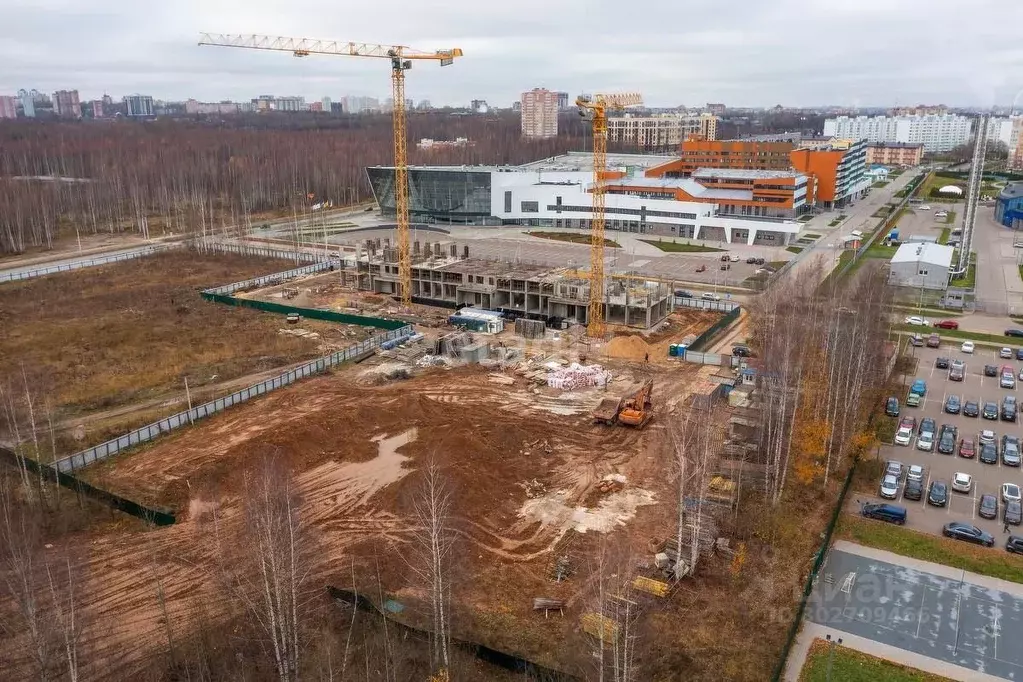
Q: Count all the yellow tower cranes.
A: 2